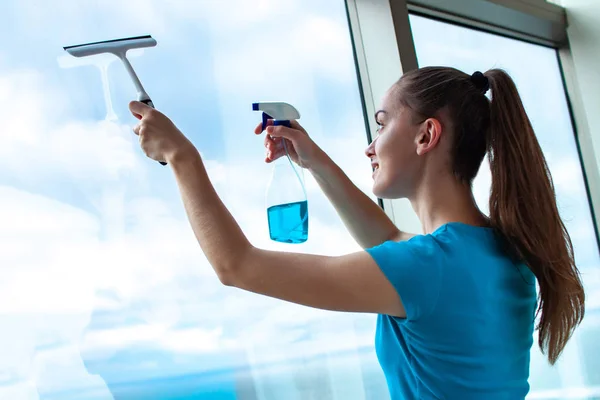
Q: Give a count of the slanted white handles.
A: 1